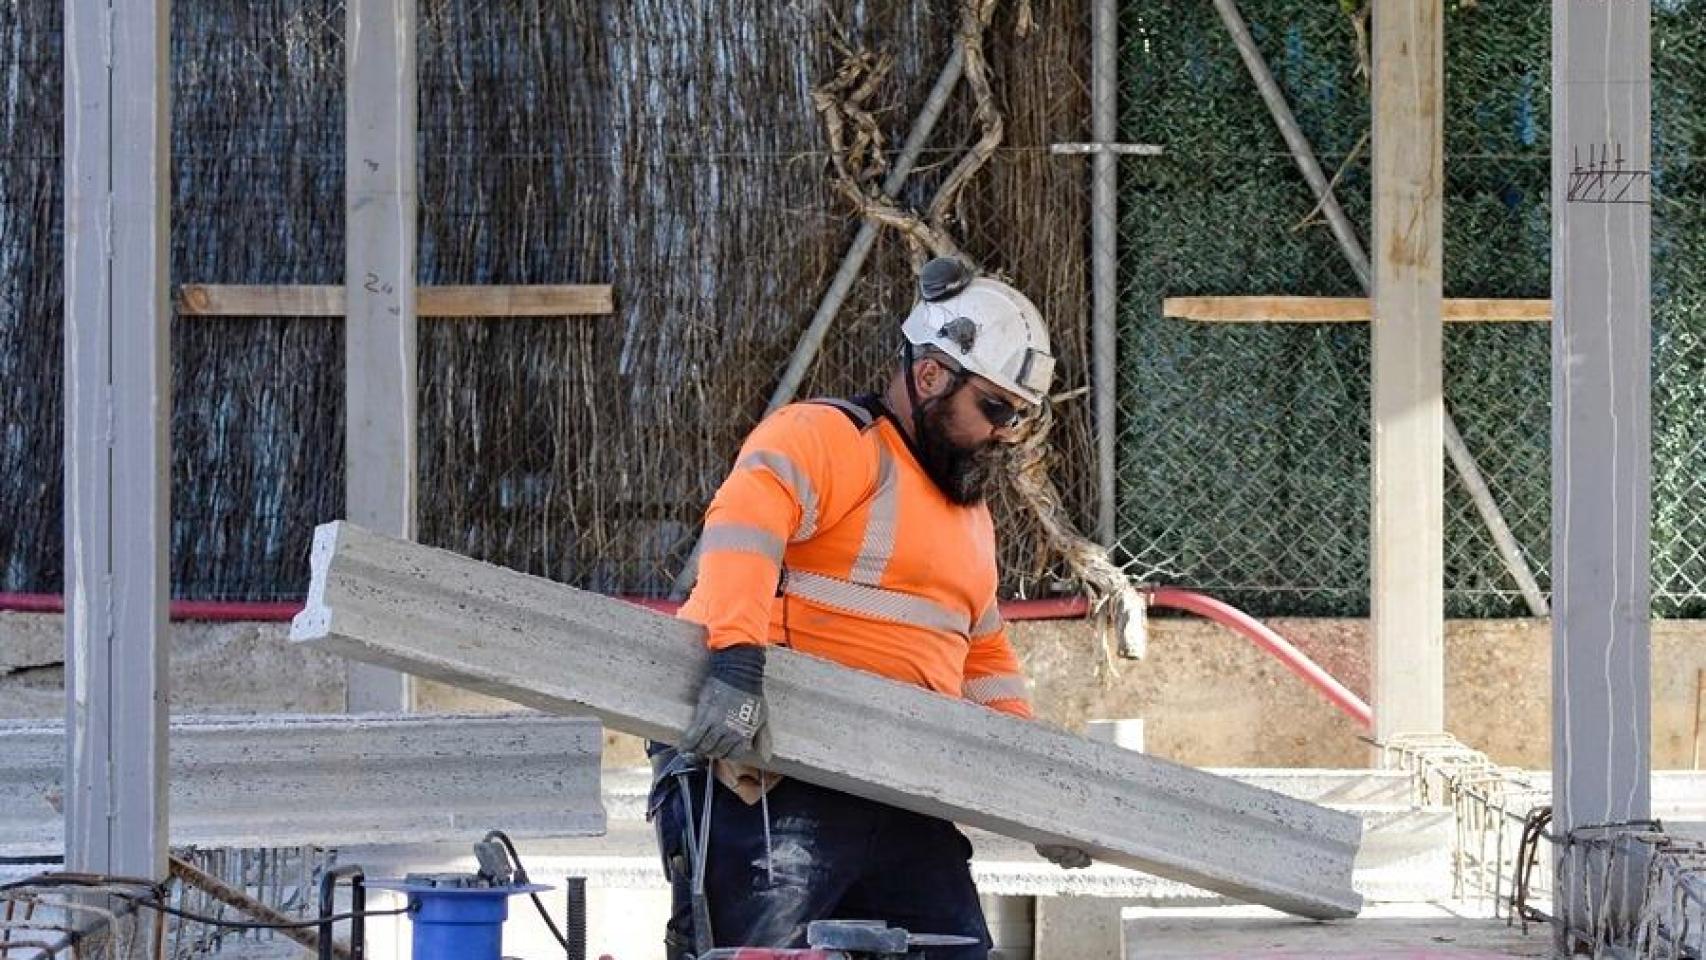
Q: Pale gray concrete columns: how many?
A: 4